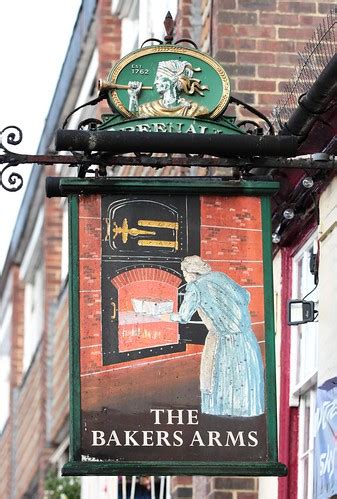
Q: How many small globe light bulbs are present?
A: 3